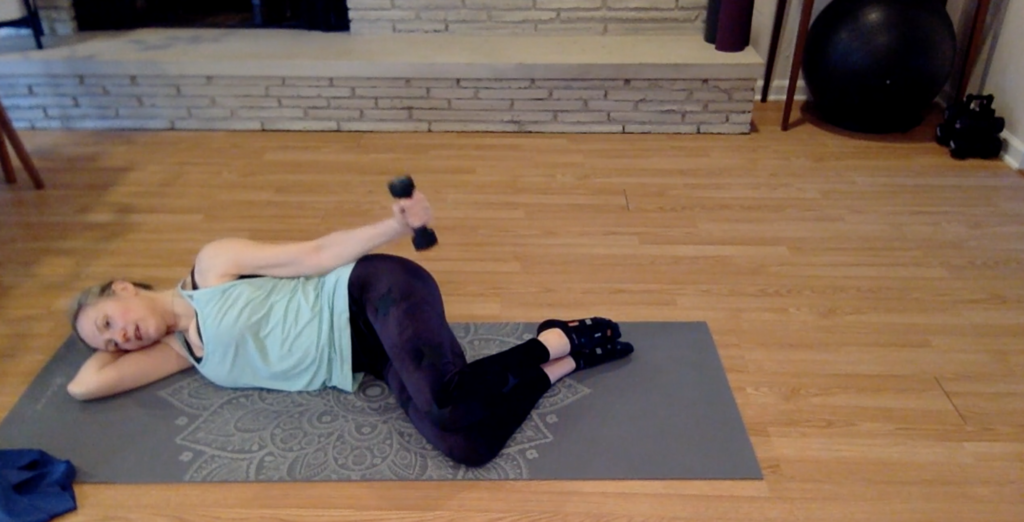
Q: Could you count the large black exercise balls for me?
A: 1